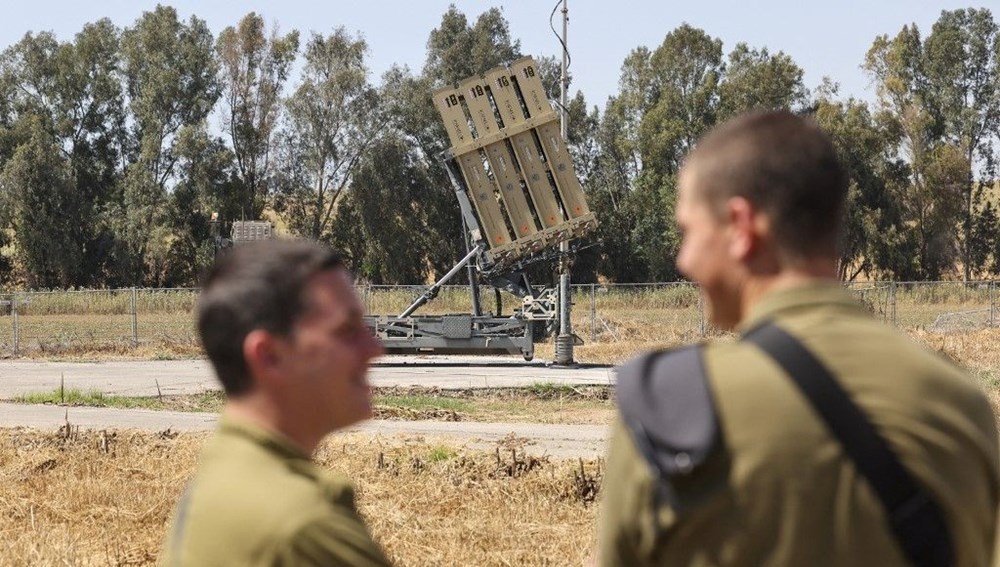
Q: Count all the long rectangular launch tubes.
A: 4